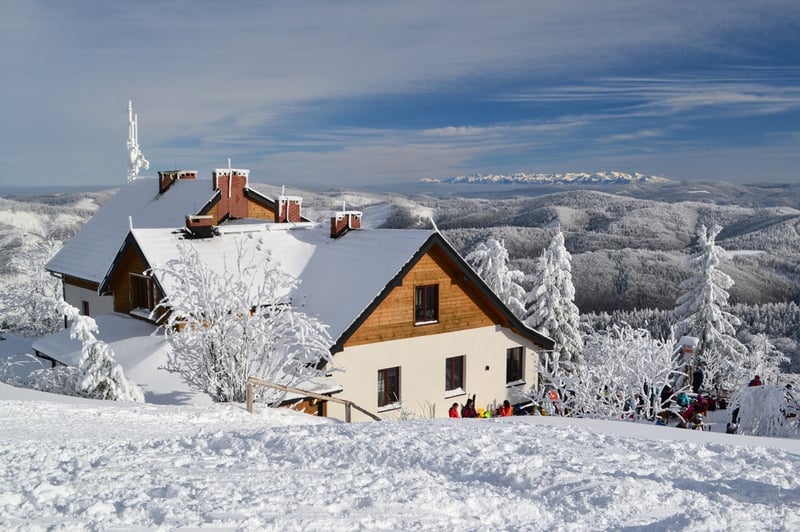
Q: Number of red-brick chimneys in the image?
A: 5